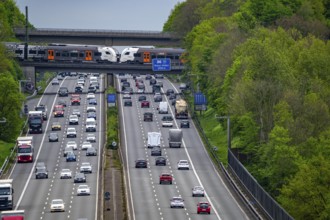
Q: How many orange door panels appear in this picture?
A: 4